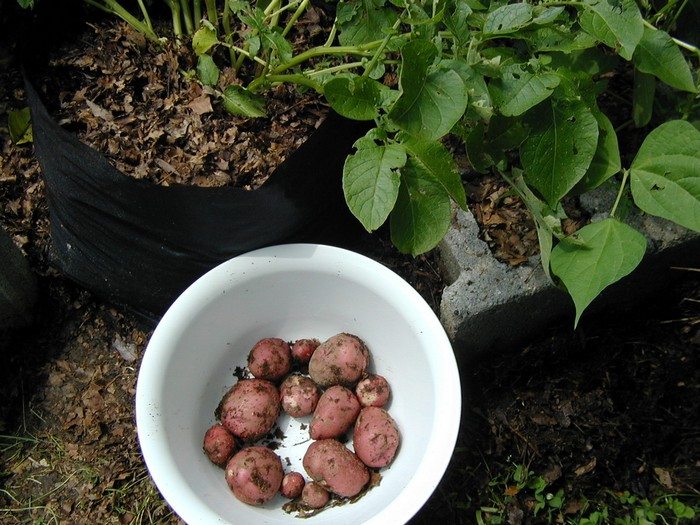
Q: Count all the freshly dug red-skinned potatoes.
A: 13